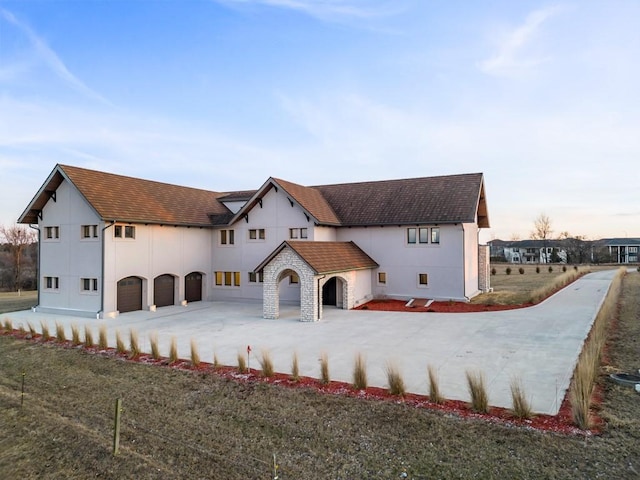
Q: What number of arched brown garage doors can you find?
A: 3